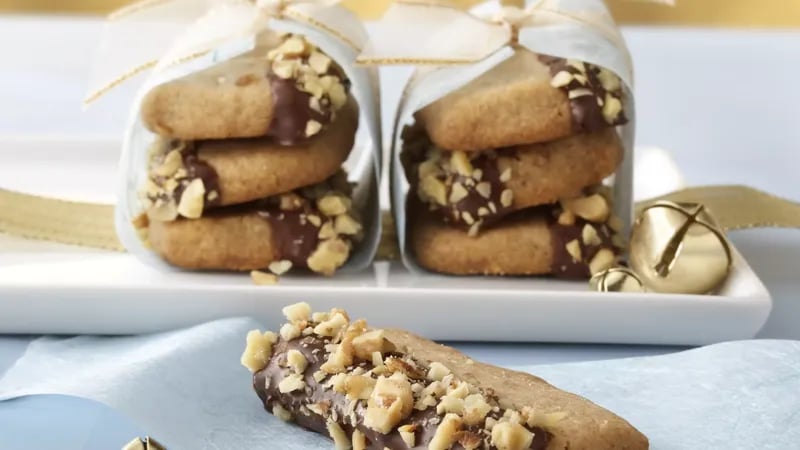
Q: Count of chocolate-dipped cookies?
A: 7